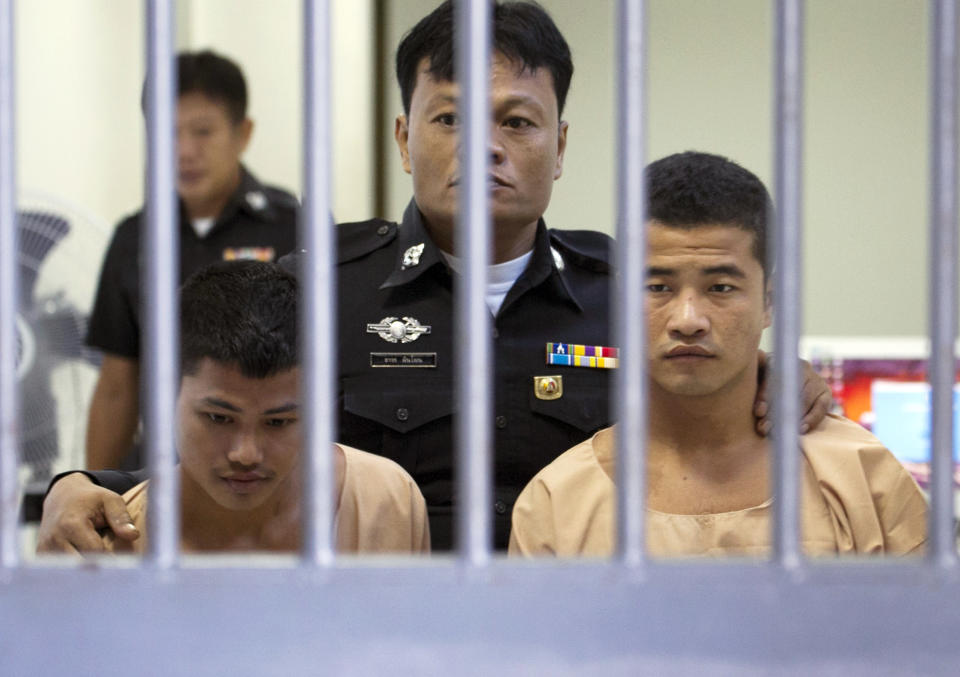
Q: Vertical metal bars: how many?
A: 7